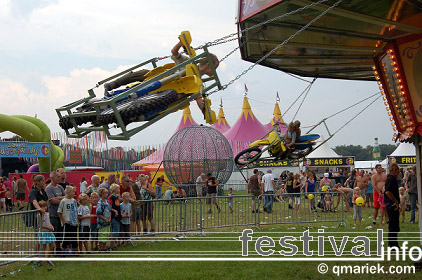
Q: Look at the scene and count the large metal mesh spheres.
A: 1